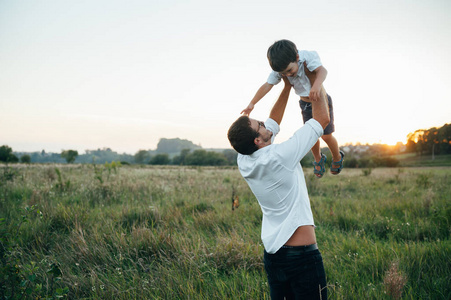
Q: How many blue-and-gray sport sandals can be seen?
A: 2